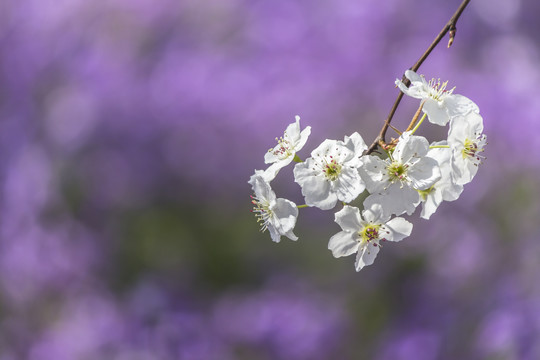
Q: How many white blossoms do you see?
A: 8